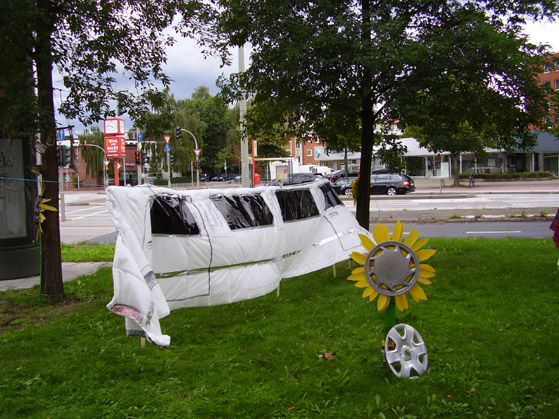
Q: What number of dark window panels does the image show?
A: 4